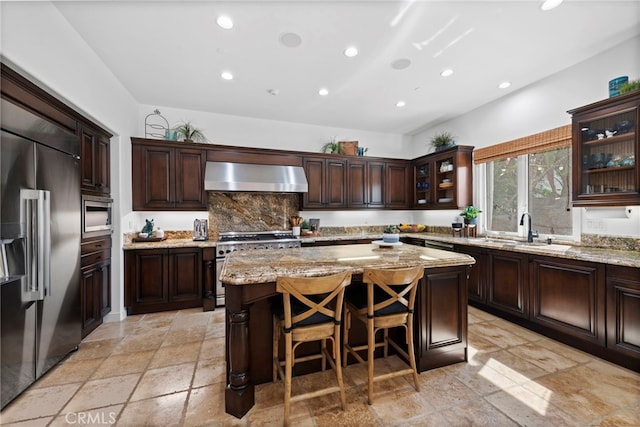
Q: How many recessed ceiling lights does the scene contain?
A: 8